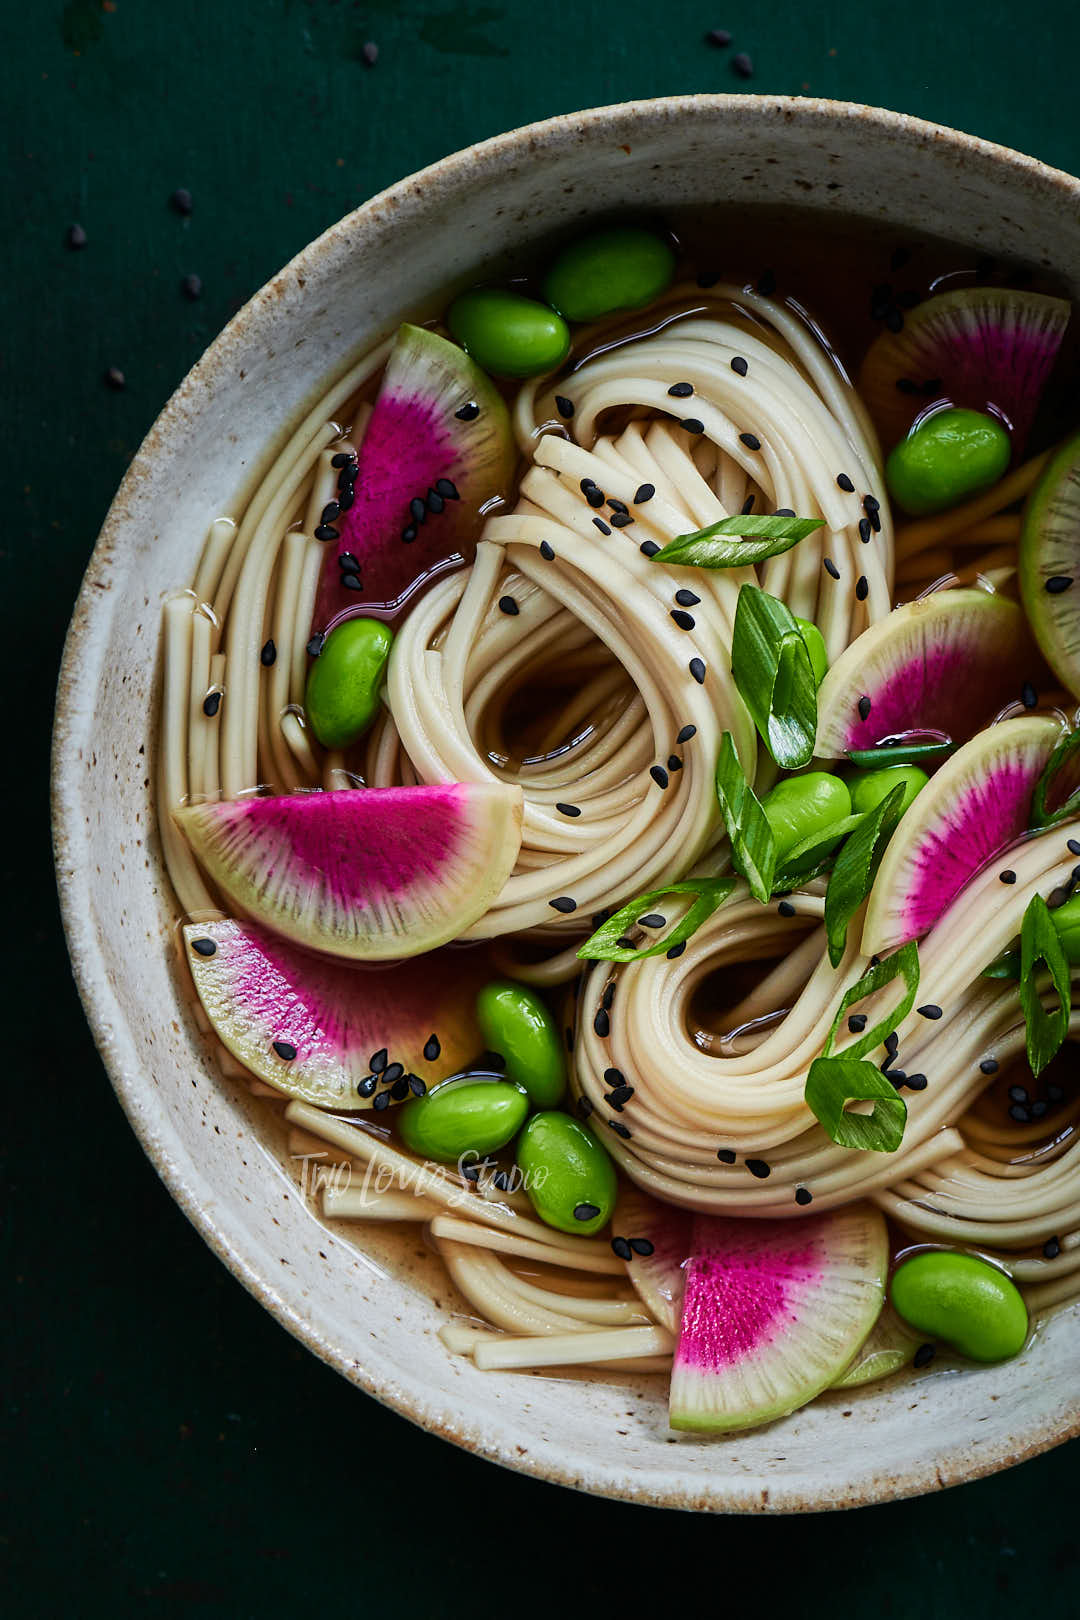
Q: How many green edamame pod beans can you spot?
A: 12